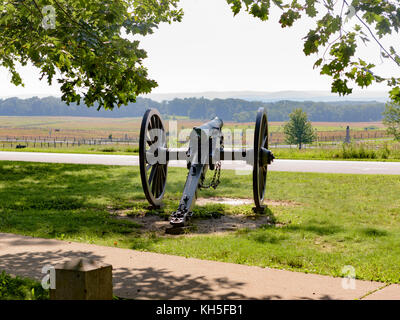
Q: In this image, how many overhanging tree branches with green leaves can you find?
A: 2